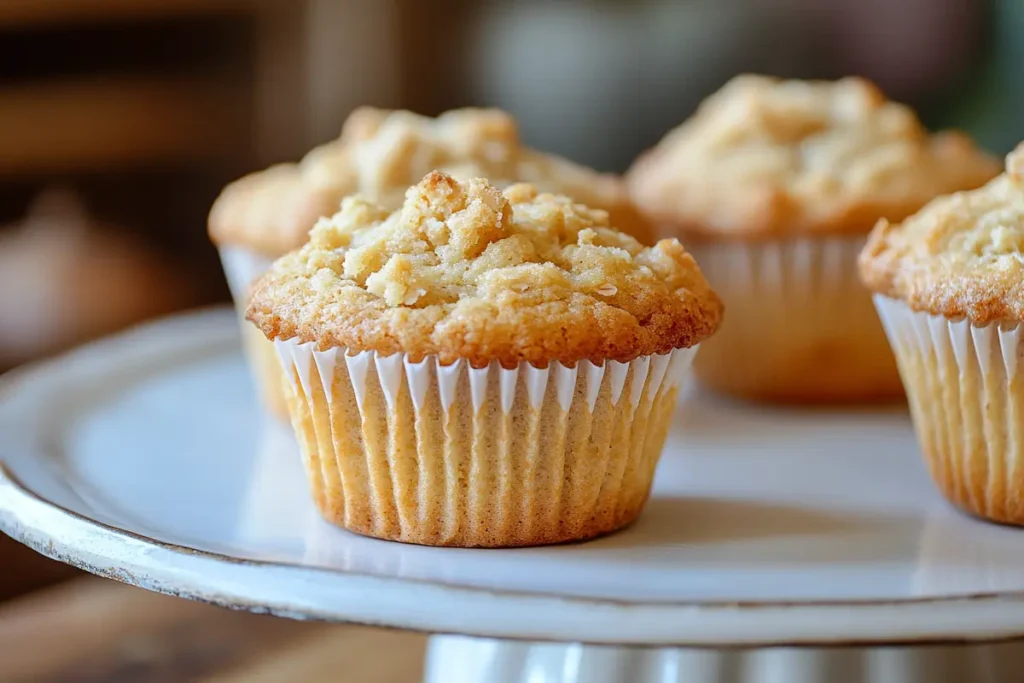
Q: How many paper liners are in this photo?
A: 4